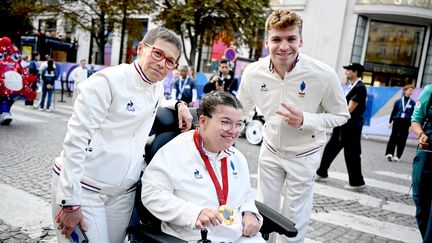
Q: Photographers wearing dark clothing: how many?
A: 1